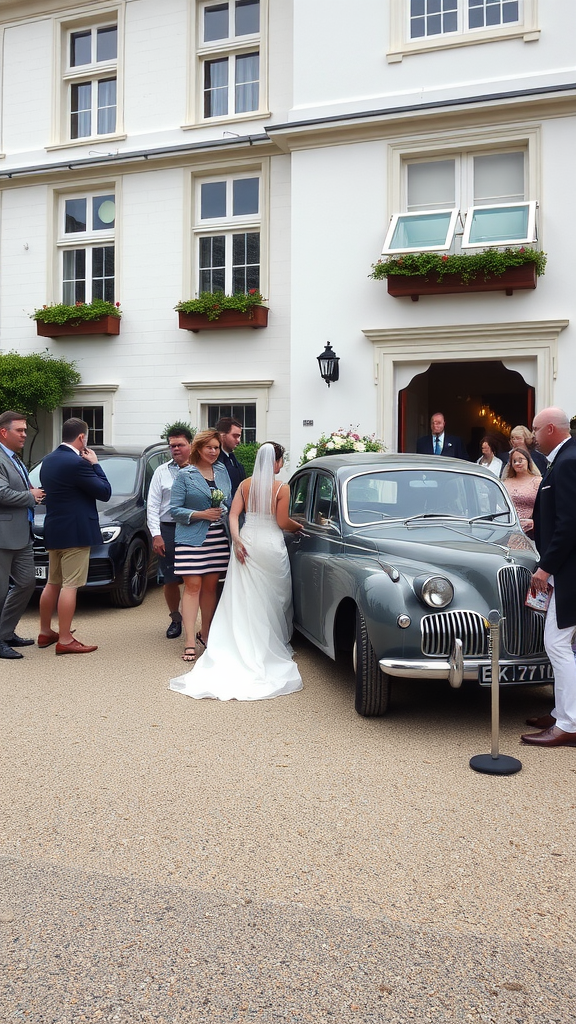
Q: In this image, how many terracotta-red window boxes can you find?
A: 3